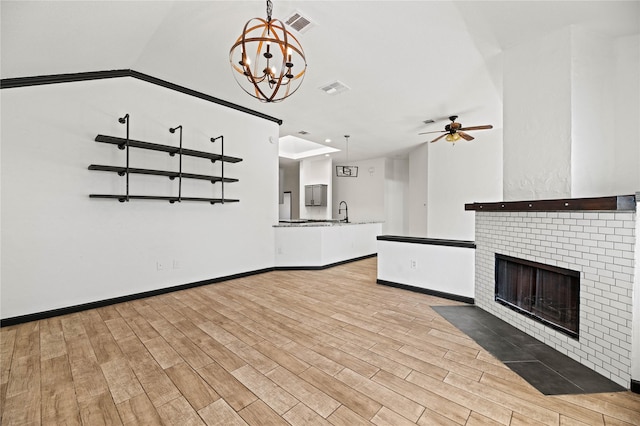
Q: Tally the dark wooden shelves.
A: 3